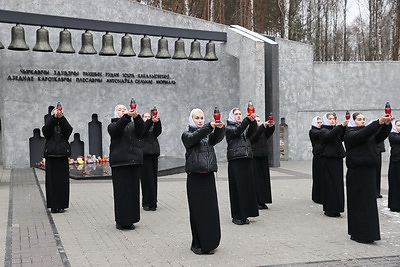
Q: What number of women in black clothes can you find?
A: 11